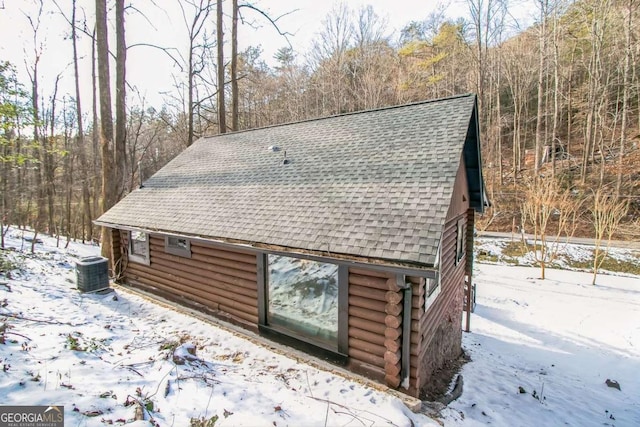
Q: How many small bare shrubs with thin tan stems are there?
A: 2